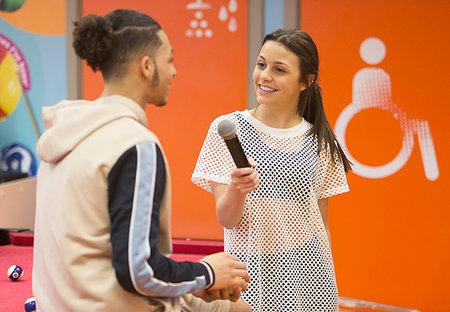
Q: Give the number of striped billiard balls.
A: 2